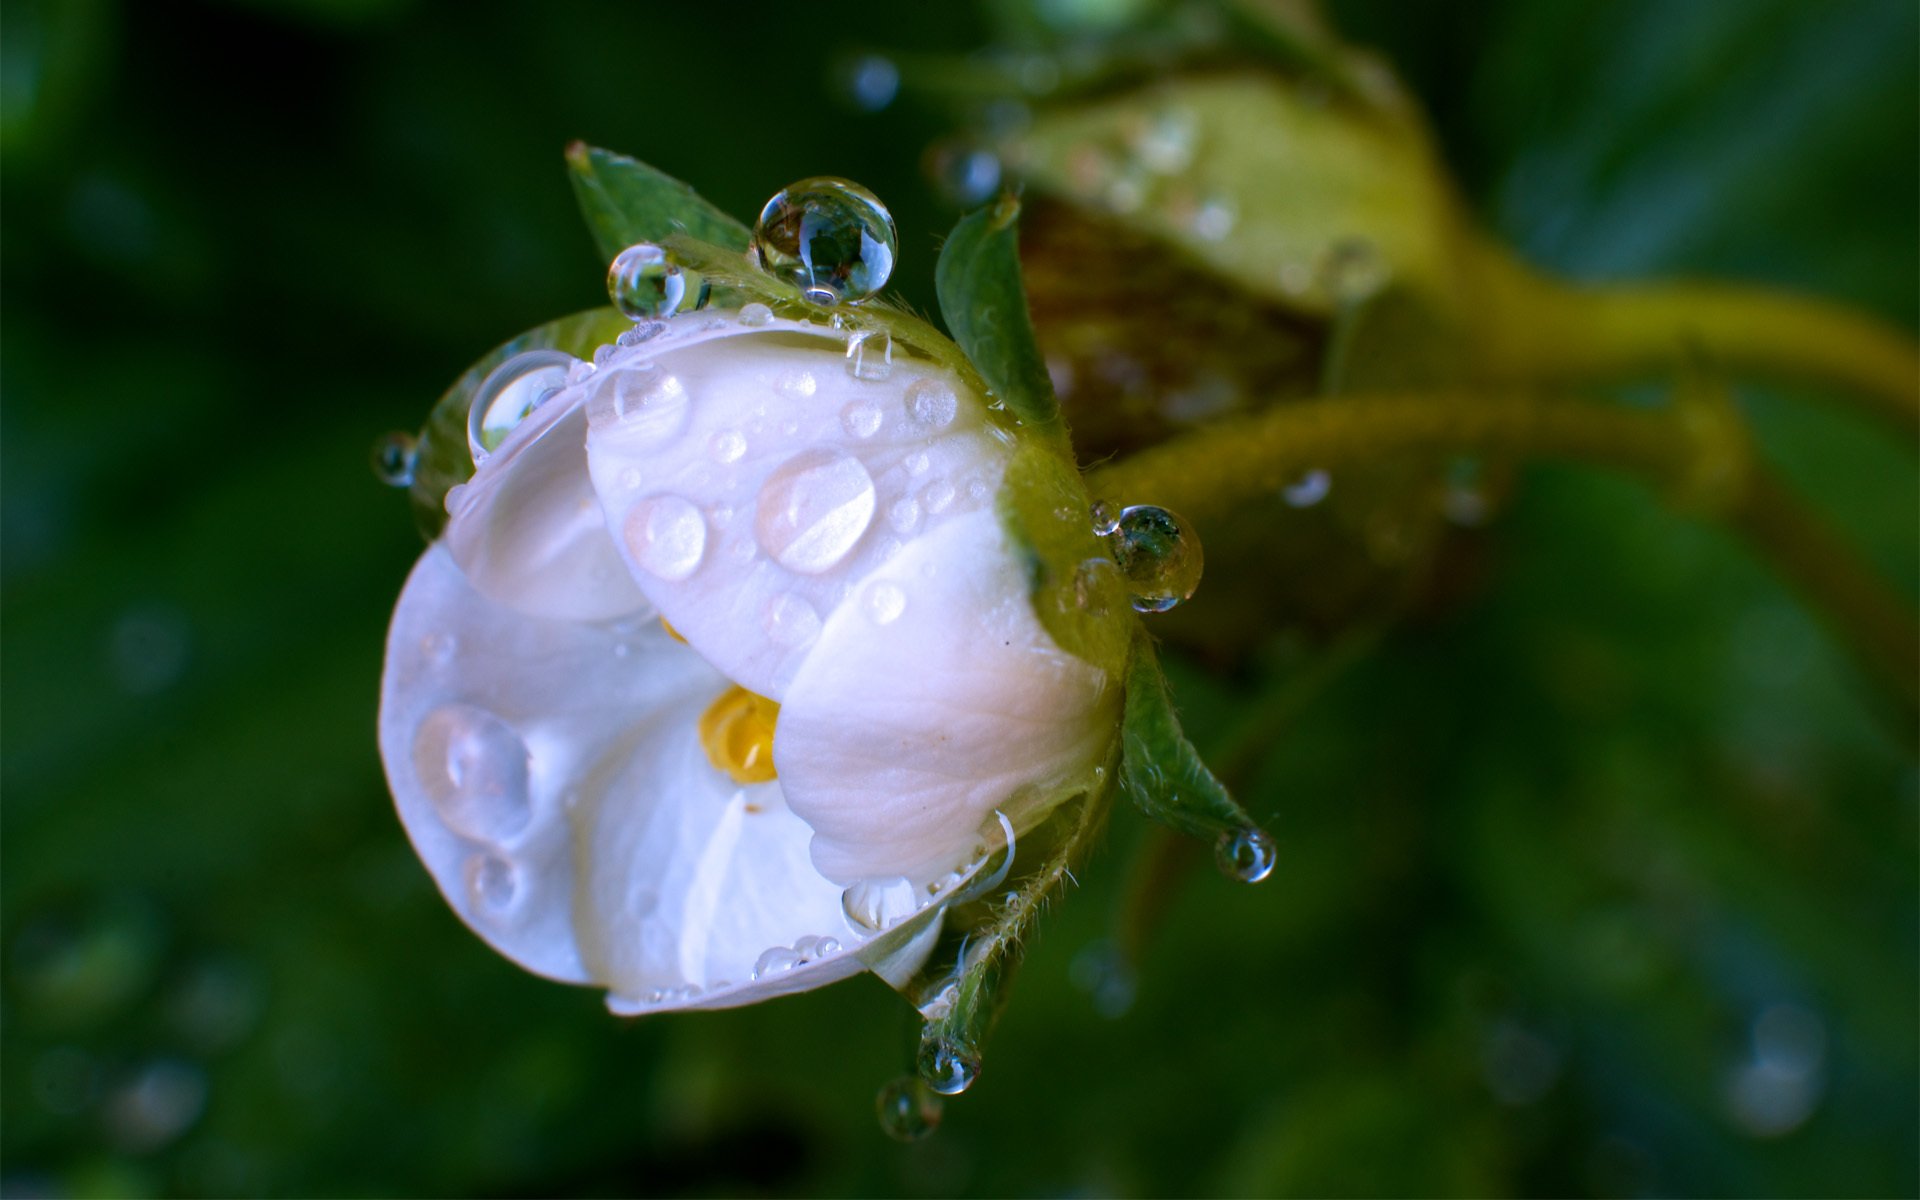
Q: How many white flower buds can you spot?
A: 1